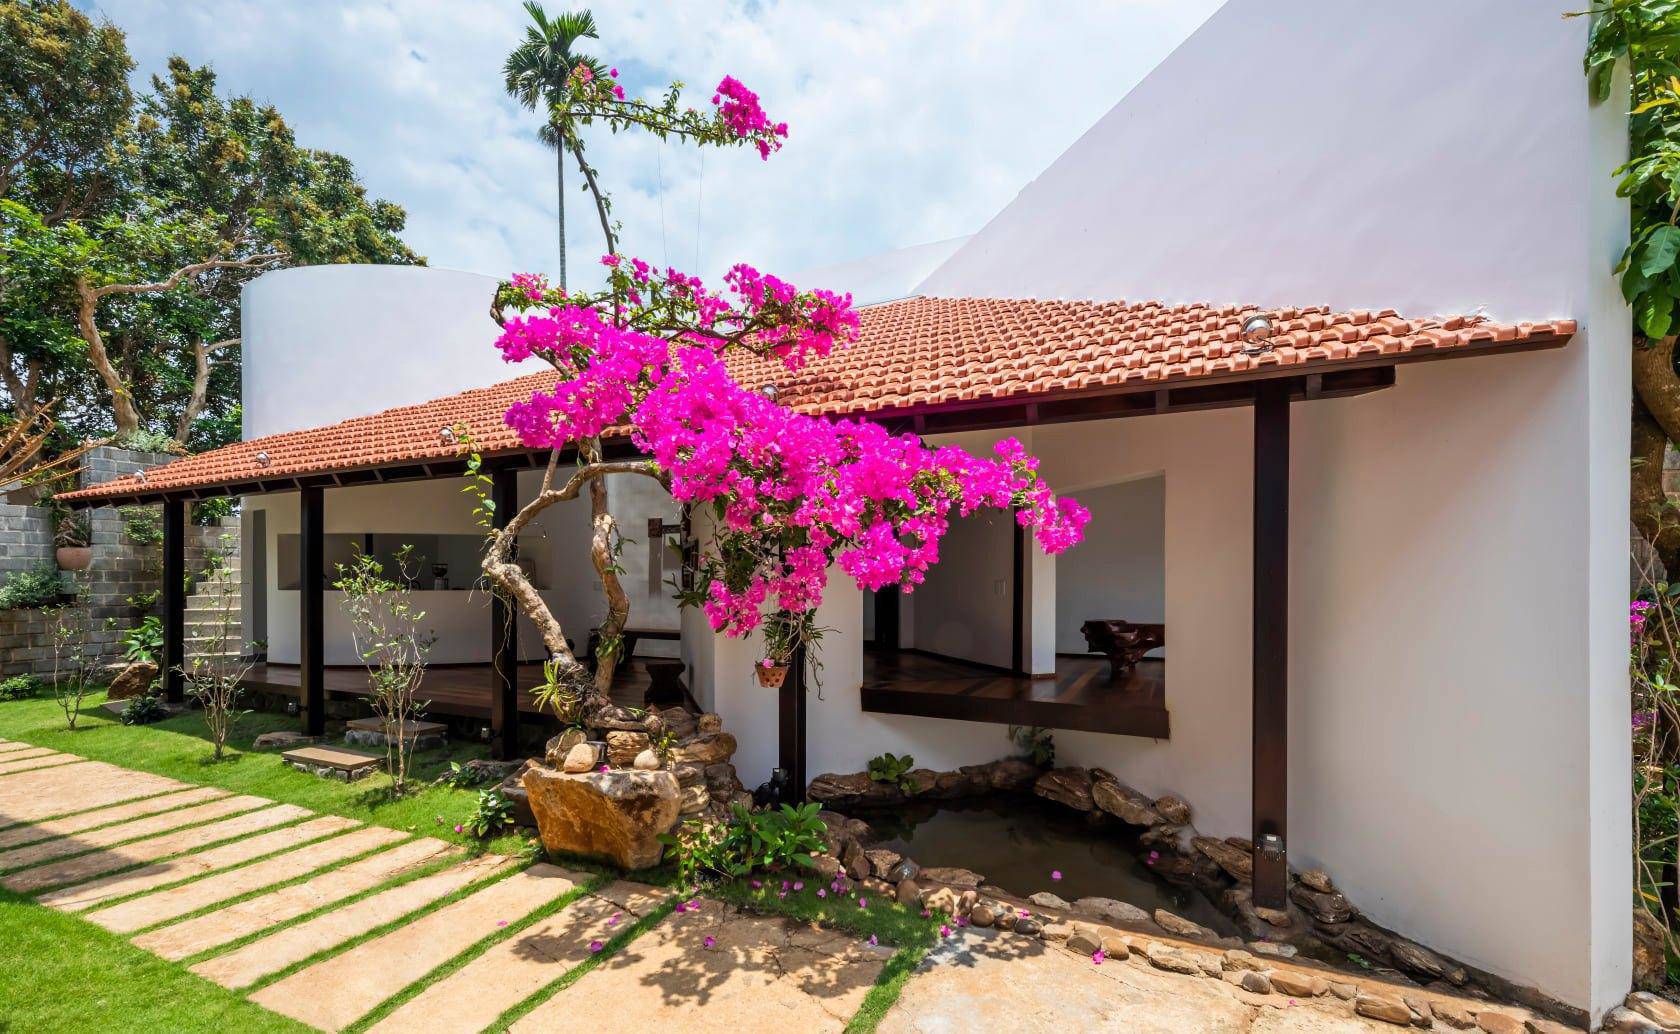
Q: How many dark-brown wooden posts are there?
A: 5